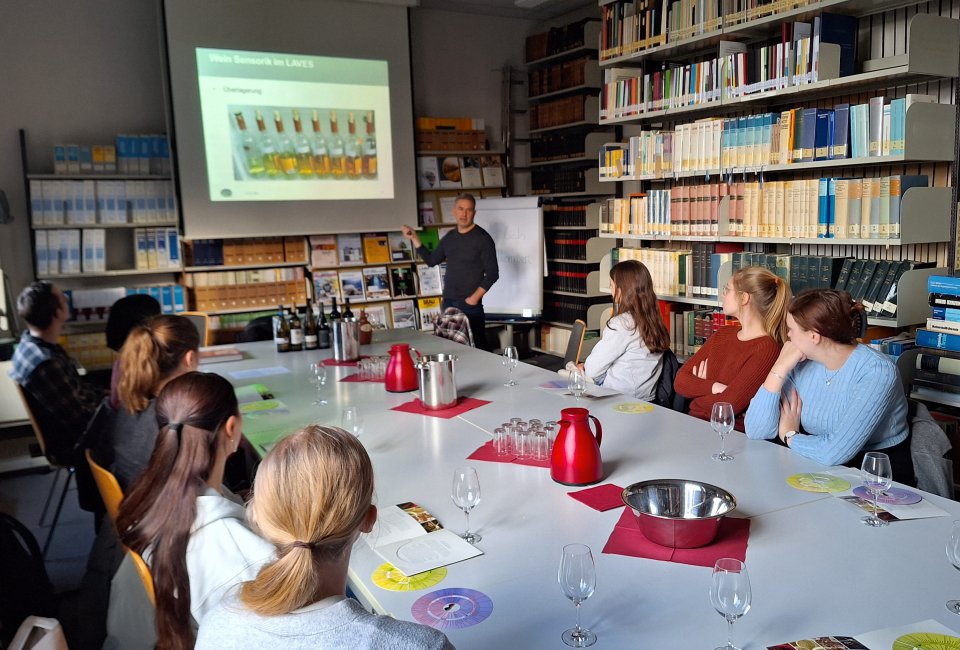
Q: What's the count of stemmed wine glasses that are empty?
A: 10